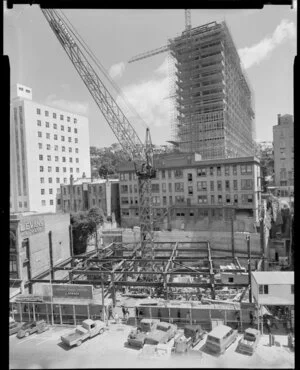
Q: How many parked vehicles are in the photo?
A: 8